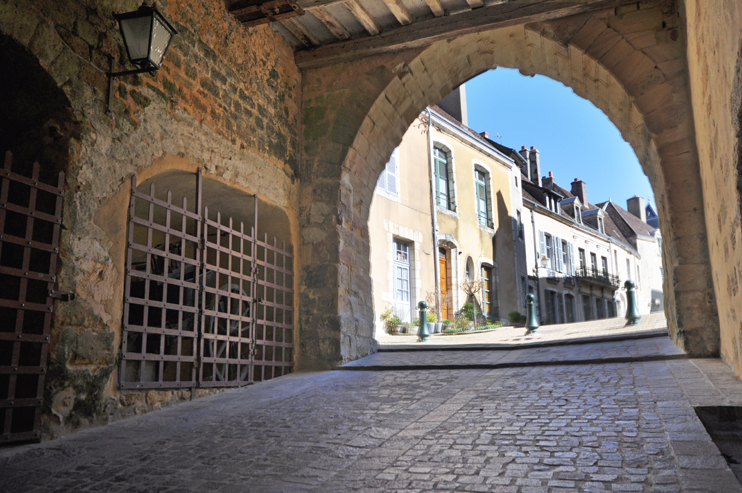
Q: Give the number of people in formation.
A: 0